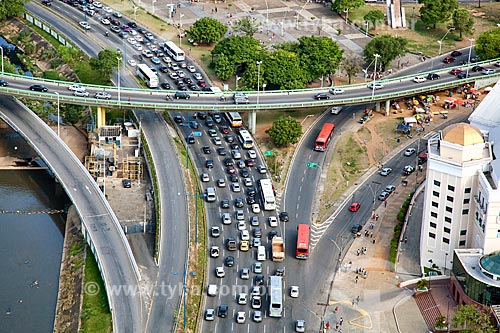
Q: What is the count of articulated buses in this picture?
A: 0